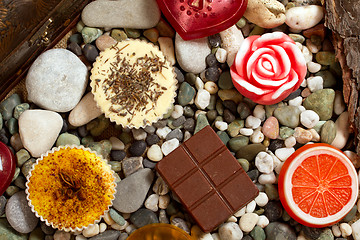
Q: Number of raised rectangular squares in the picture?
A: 6